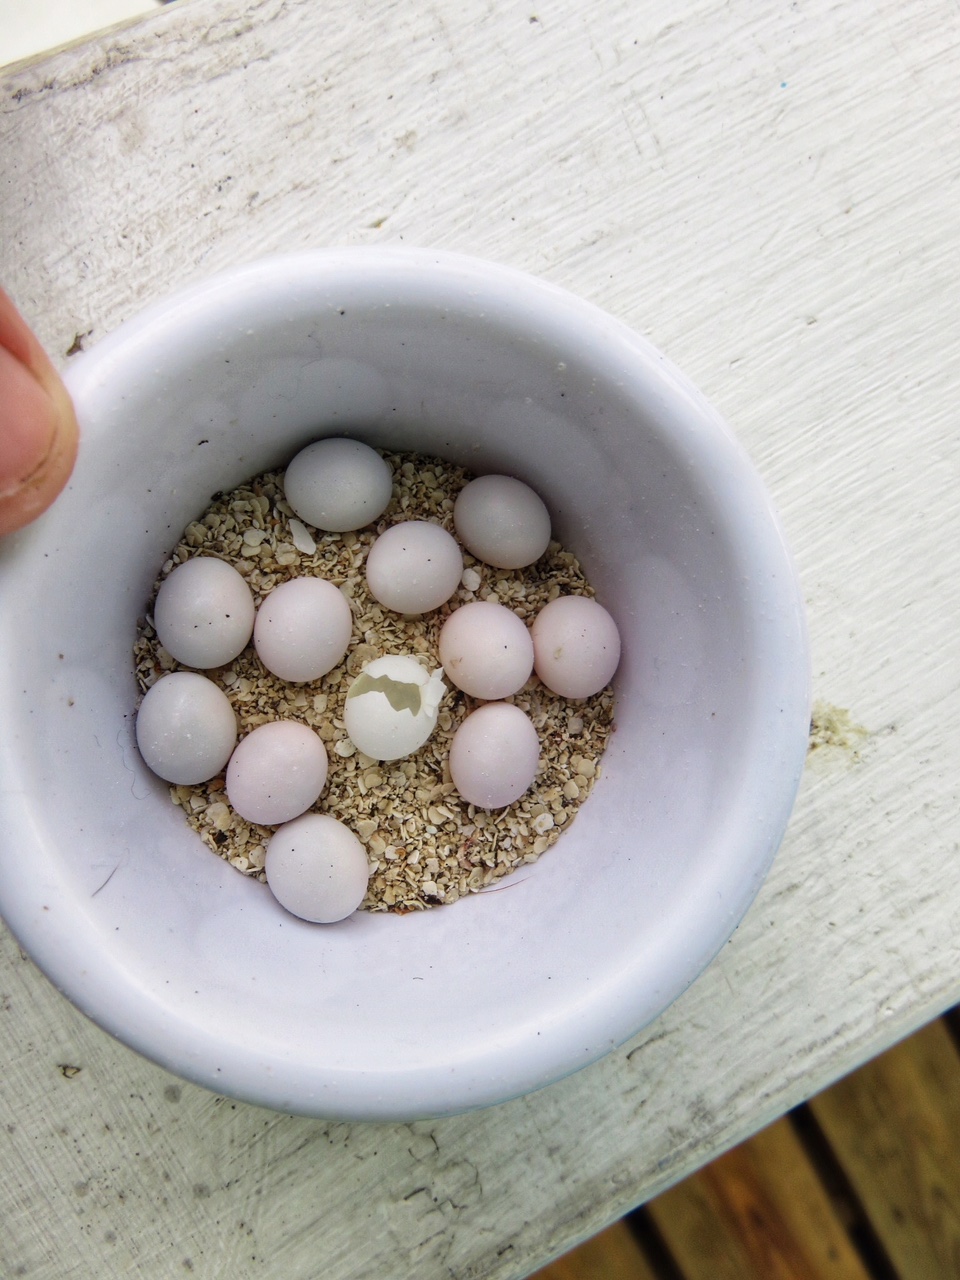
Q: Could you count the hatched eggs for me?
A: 1